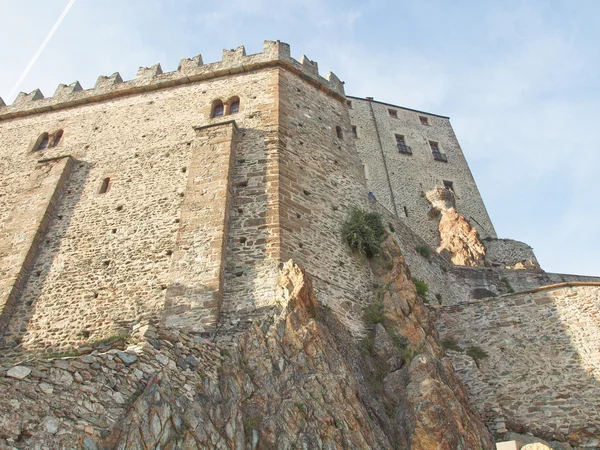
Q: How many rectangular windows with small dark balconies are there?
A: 2